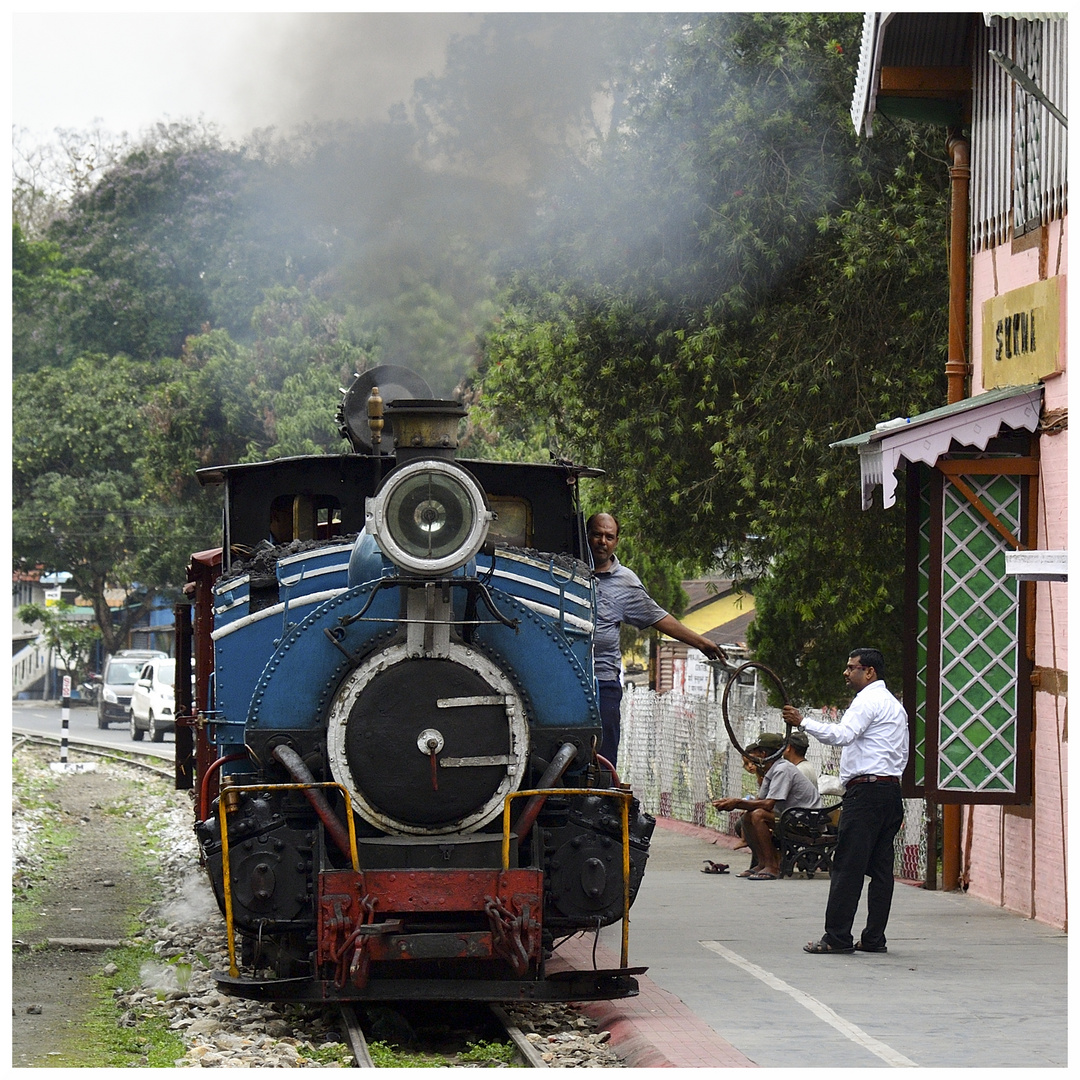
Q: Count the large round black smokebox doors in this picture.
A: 1